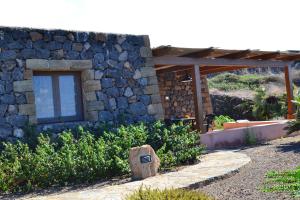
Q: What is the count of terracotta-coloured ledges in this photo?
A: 1